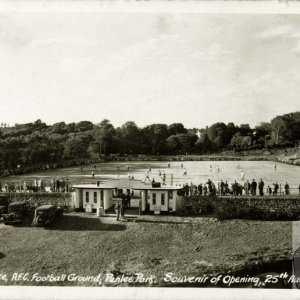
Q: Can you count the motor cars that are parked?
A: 3